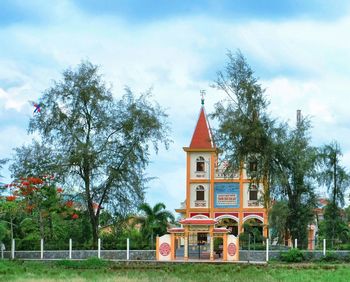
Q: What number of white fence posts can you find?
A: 8